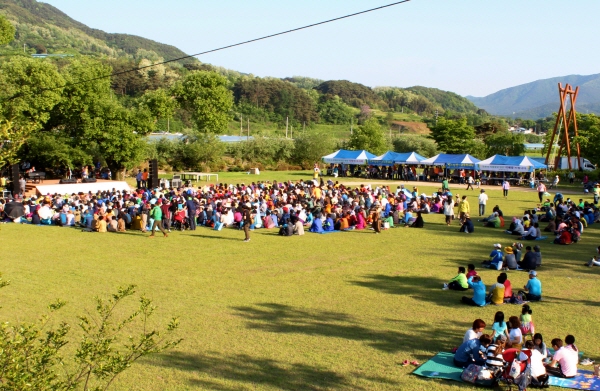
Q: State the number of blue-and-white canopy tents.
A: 4